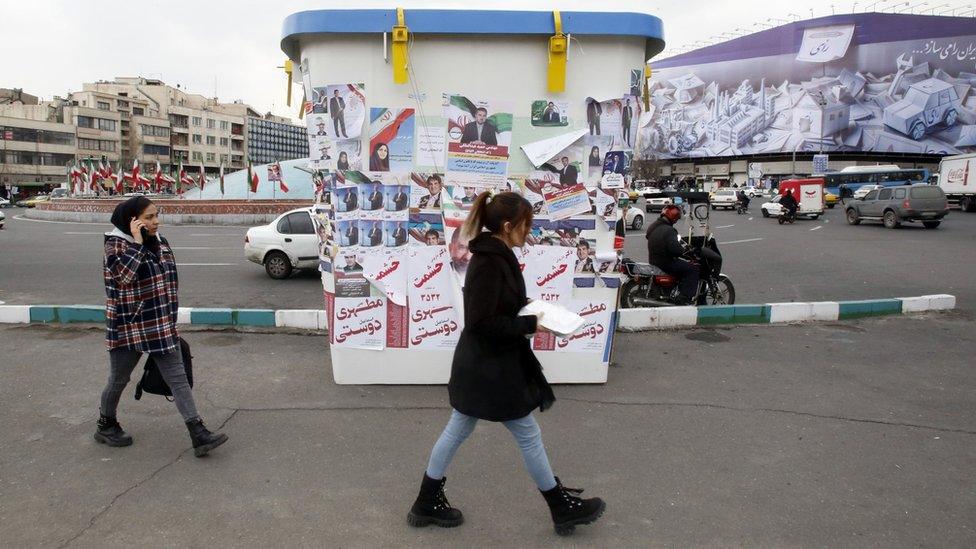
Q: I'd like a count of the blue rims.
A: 1